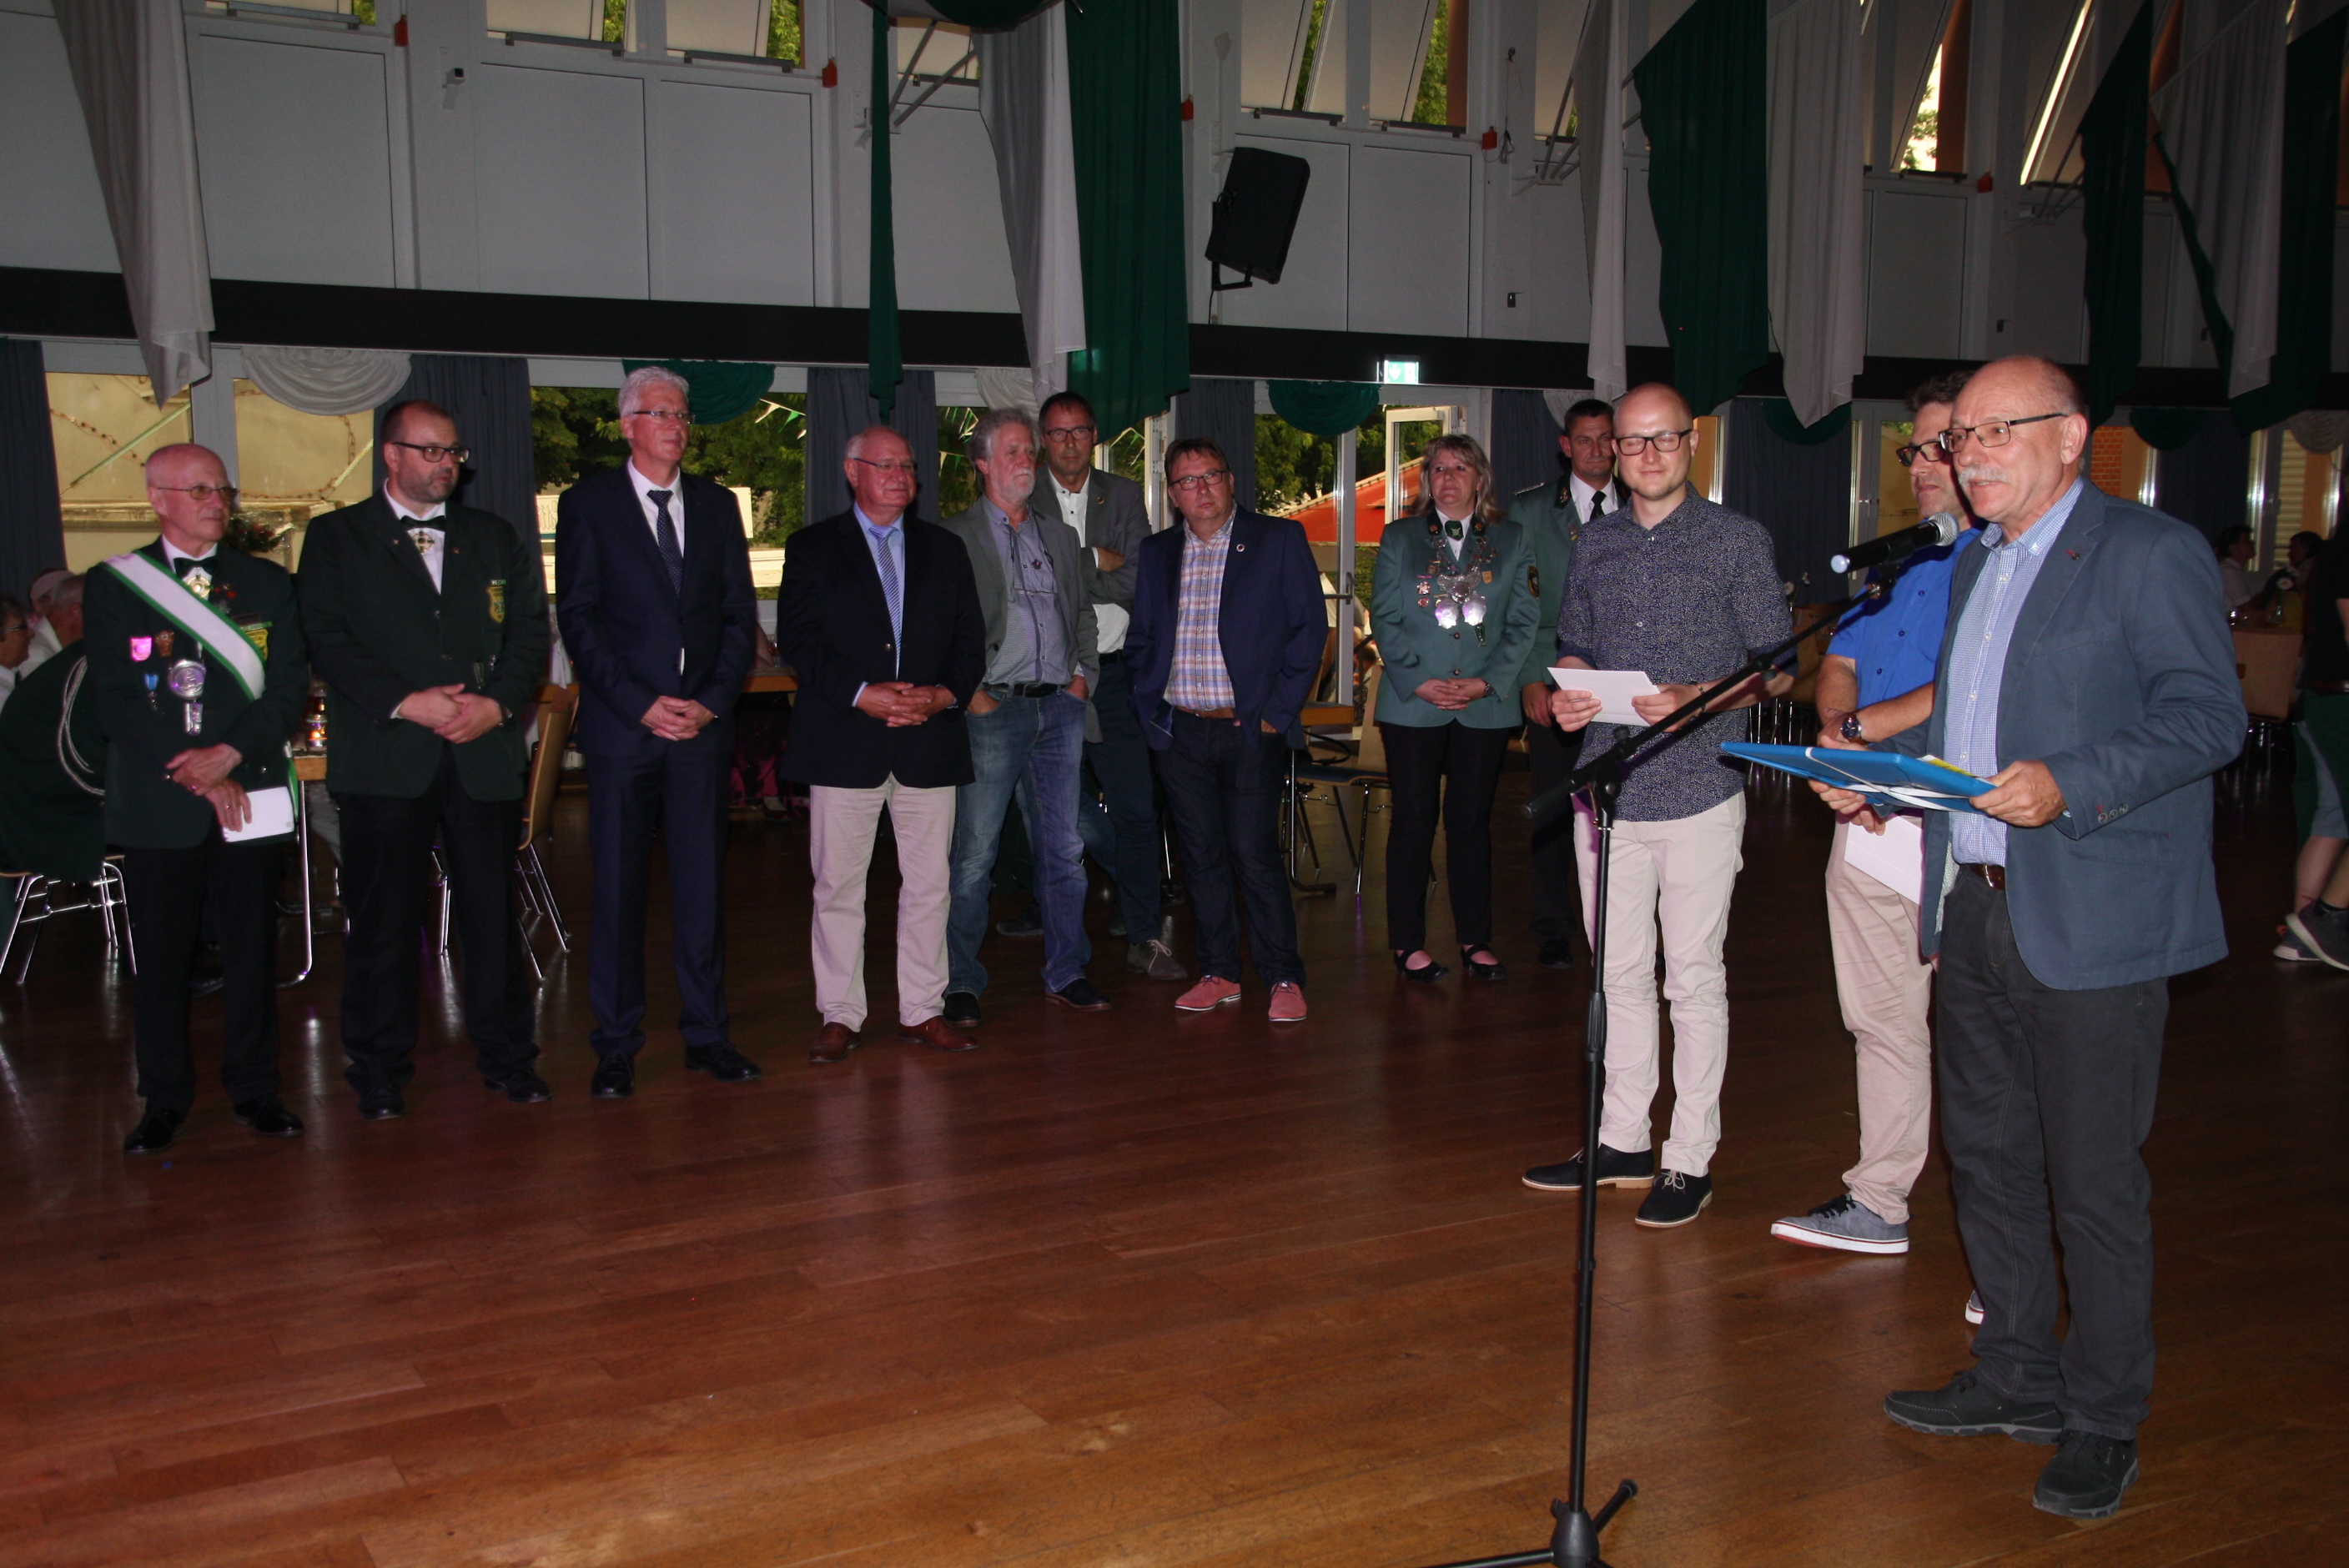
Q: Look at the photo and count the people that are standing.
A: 12